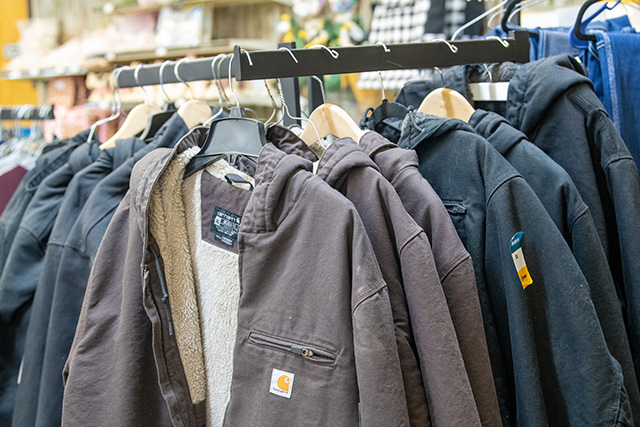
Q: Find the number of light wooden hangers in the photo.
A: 4